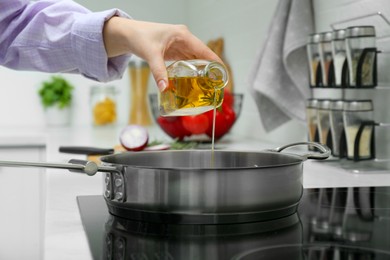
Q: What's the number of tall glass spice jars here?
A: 8